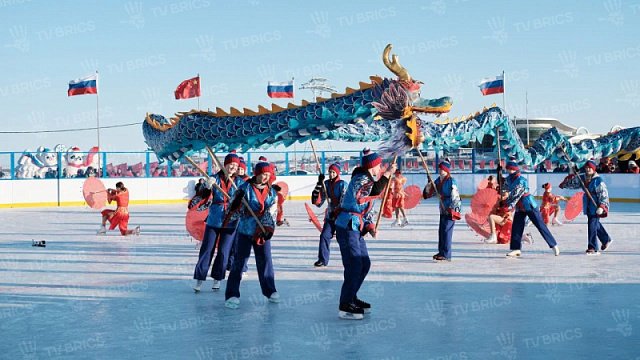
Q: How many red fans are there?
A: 9